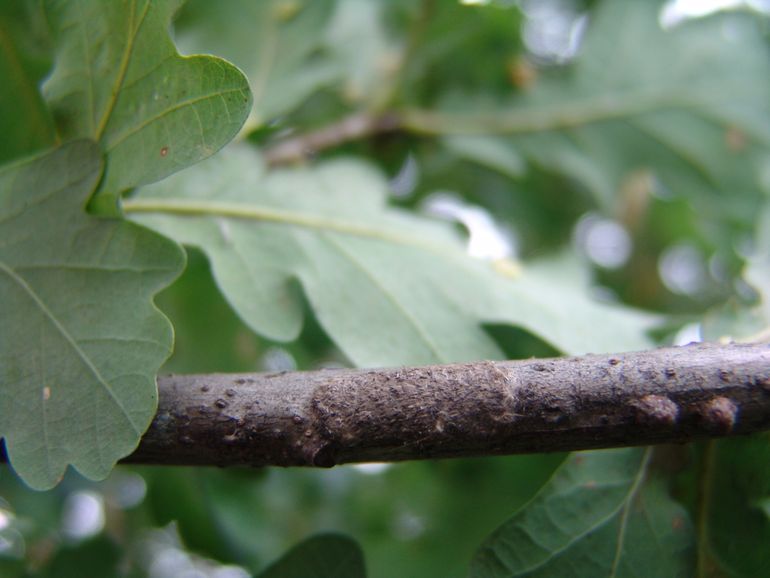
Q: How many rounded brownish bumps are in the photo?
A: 2